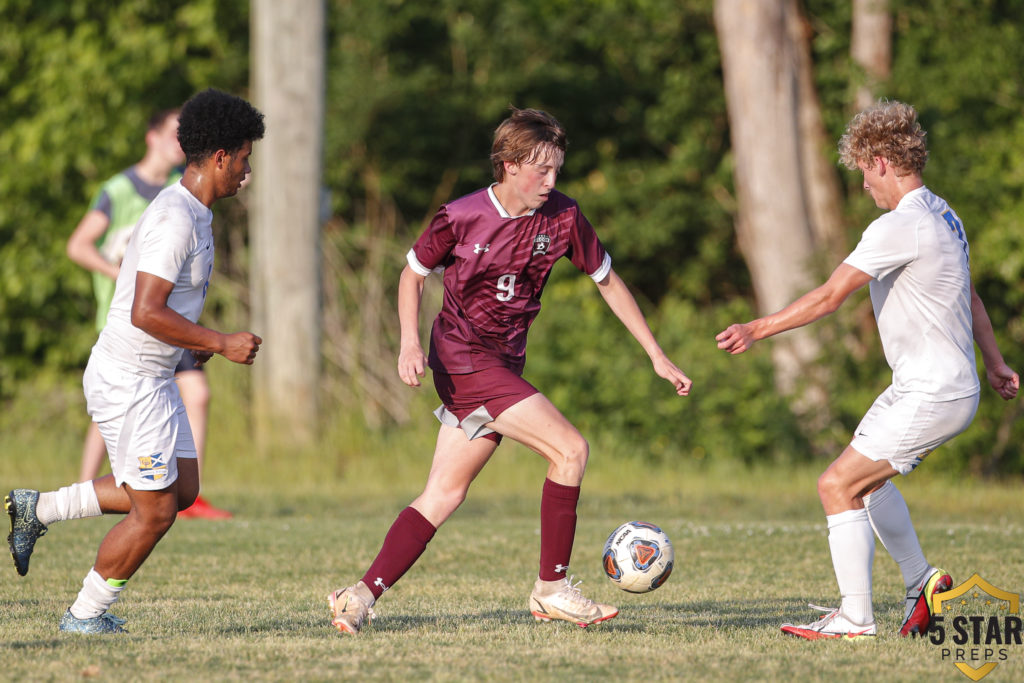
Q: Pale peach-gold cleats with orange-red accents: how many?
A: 2